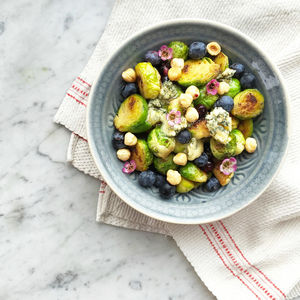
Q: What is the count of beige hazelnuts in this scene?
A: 13